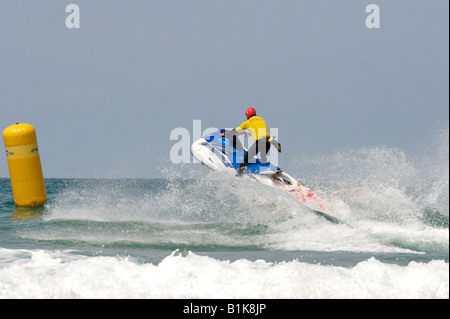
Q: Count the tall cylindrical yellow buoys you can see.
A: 1